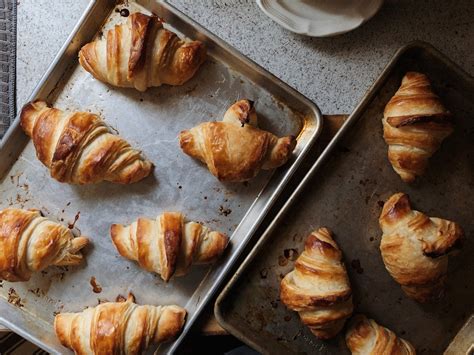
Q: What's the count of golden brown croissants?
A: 10